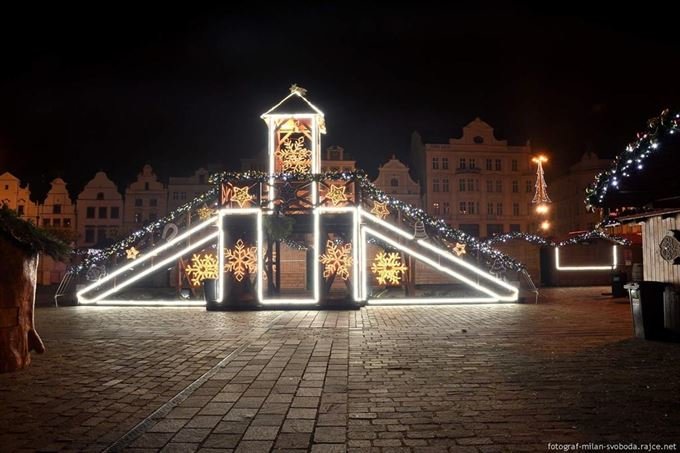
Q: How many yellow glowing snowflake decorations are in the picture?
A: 5